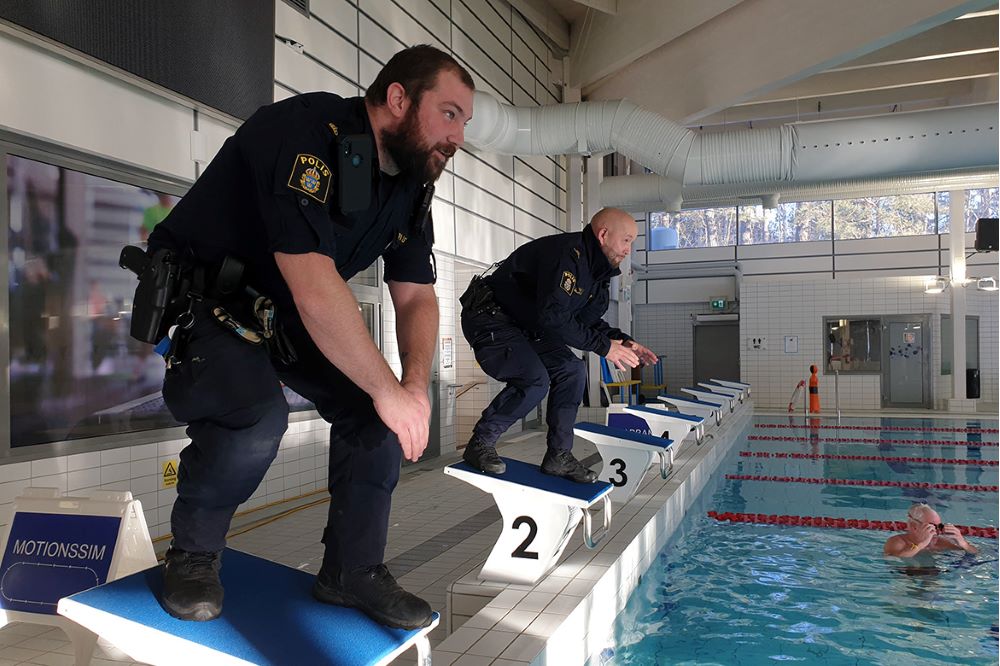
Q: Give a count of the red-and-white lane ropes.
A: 5